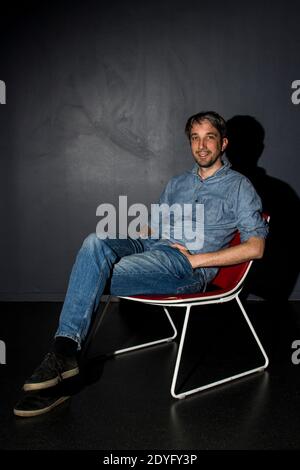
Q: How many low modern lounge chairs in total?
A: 1